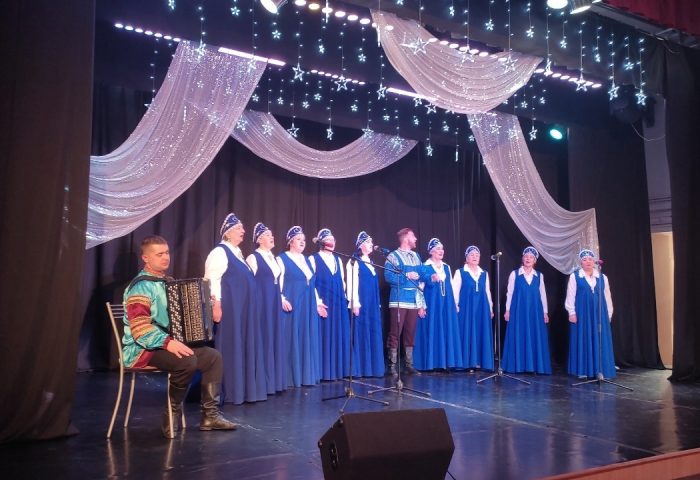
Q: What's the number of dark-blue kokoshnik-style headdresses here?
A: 9